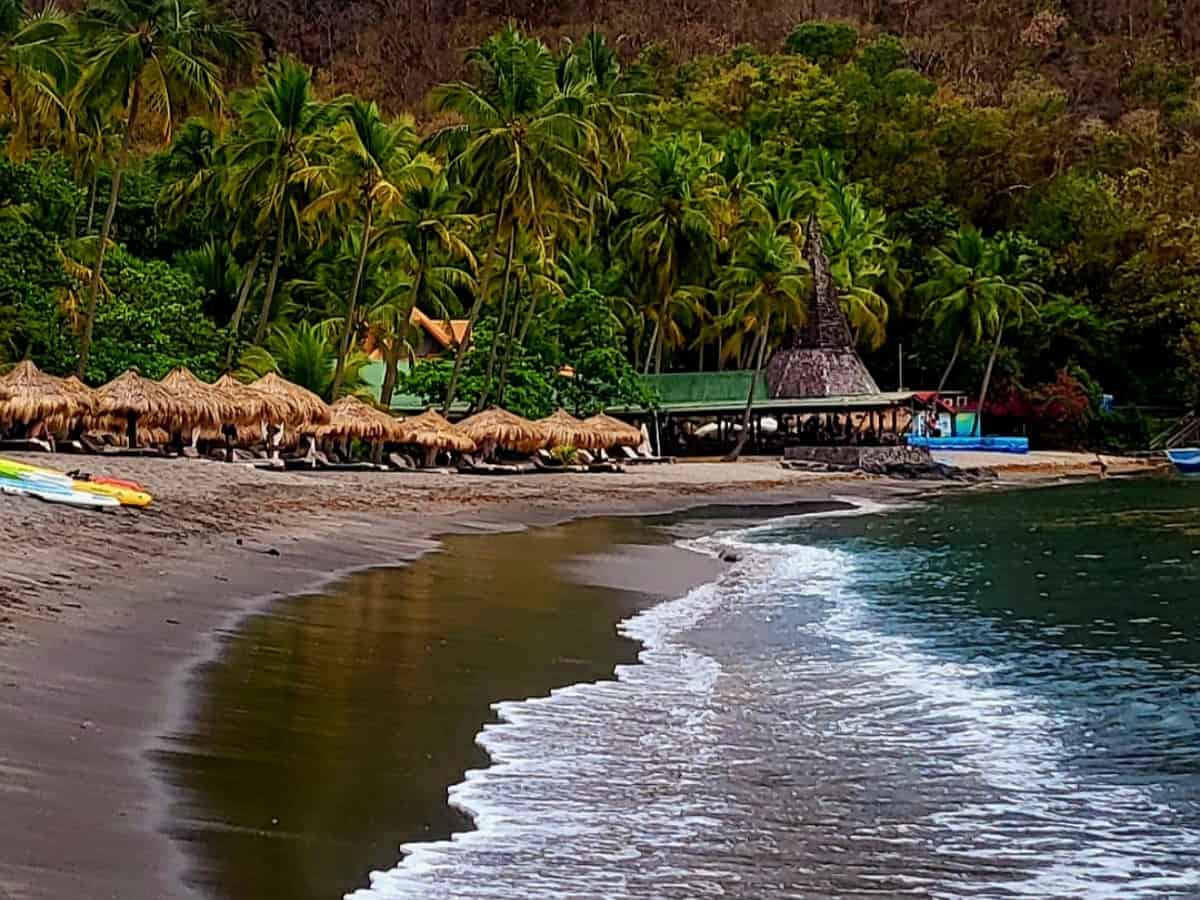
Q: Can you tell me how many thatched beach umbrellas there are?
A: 11